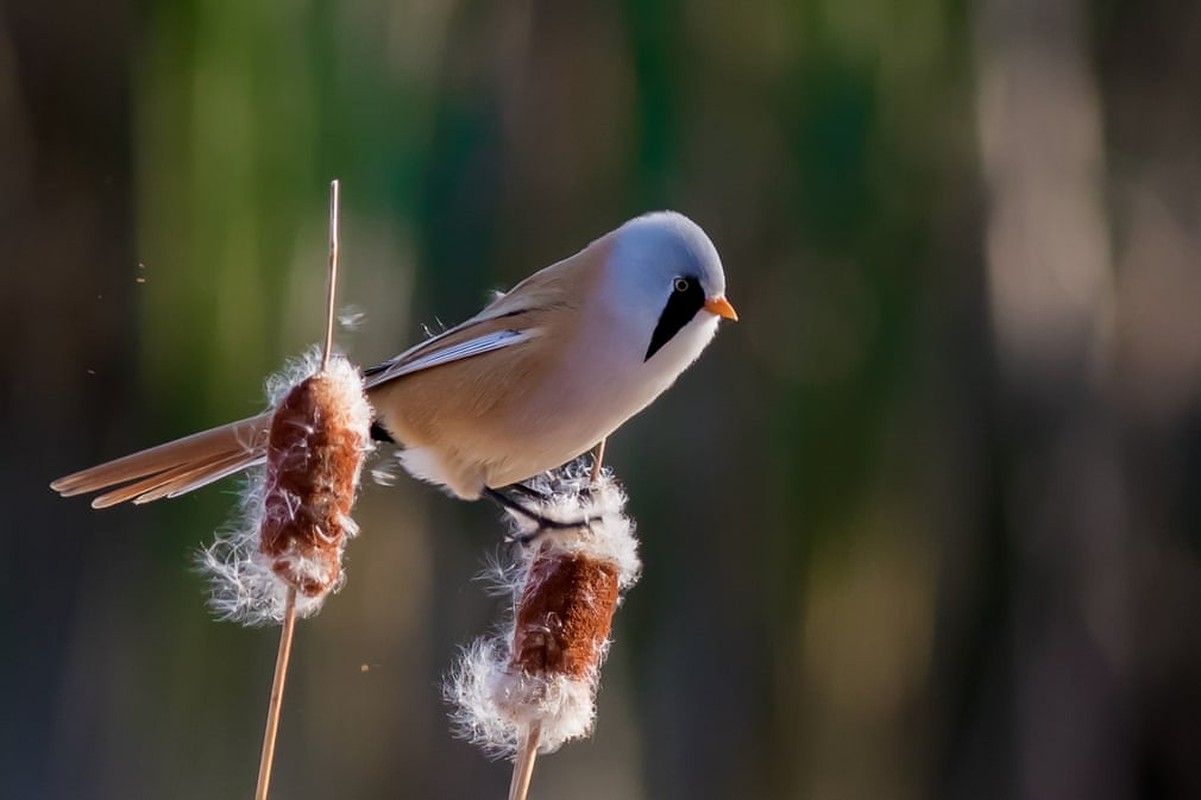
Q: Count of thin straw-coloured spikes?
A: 2